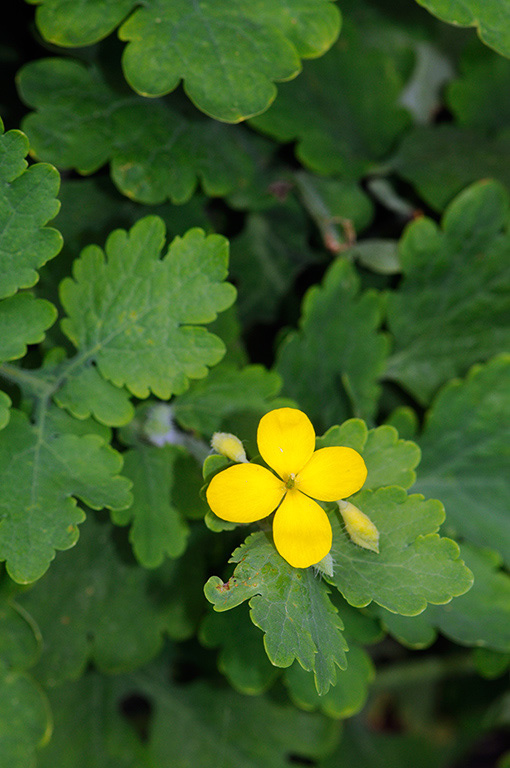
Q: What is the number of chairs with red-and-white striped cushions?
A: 0